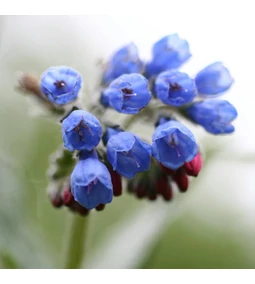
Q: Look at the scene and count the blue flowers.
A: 11